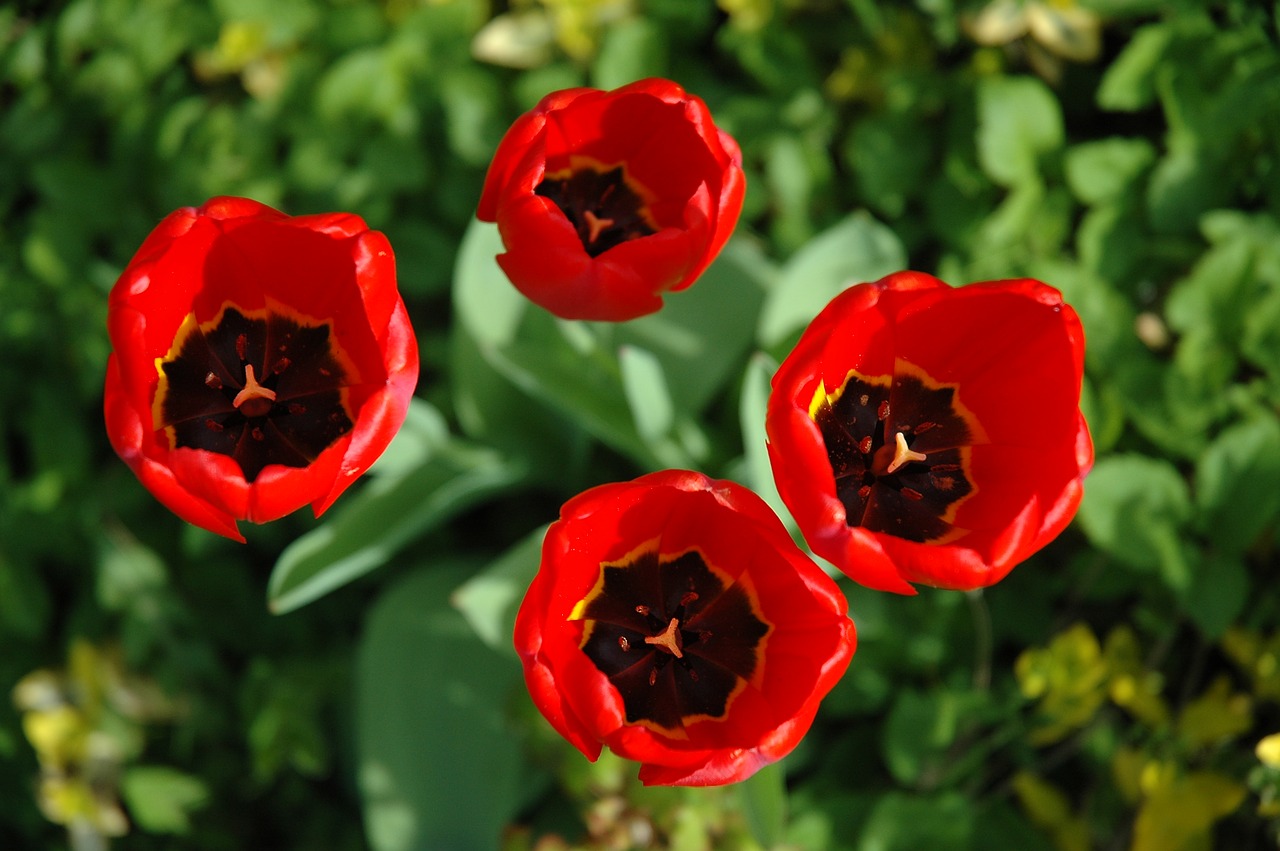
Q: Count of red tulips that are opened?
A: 4